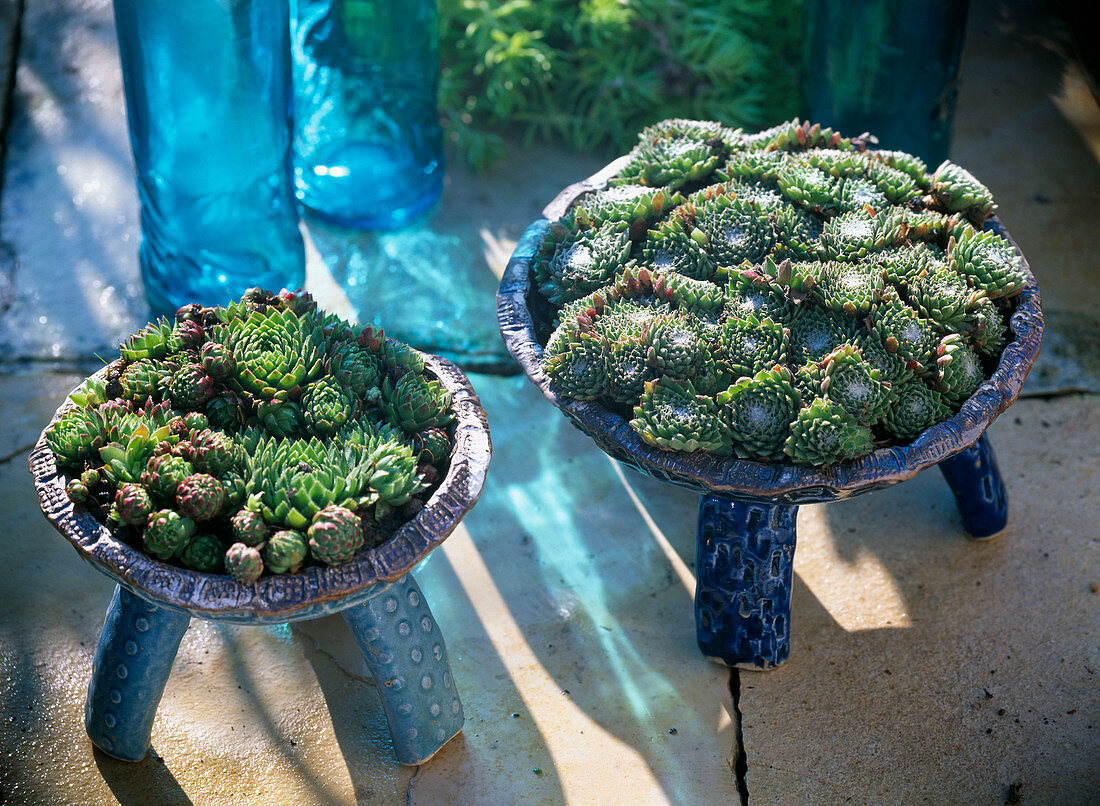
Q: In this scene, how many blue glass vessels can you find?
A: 3